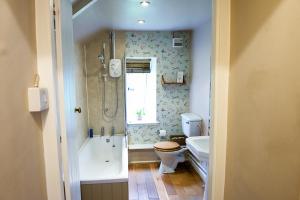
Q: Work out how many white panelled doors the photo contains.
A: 1